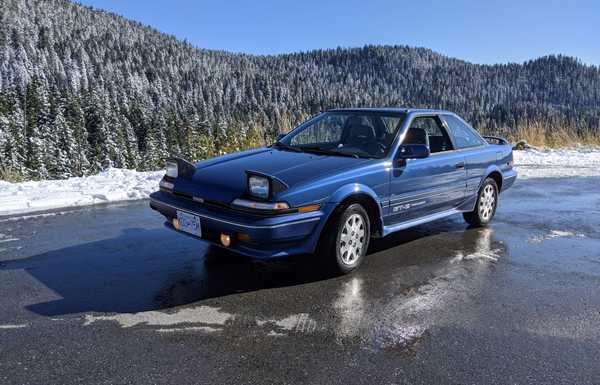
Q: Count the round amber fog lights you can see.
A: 2